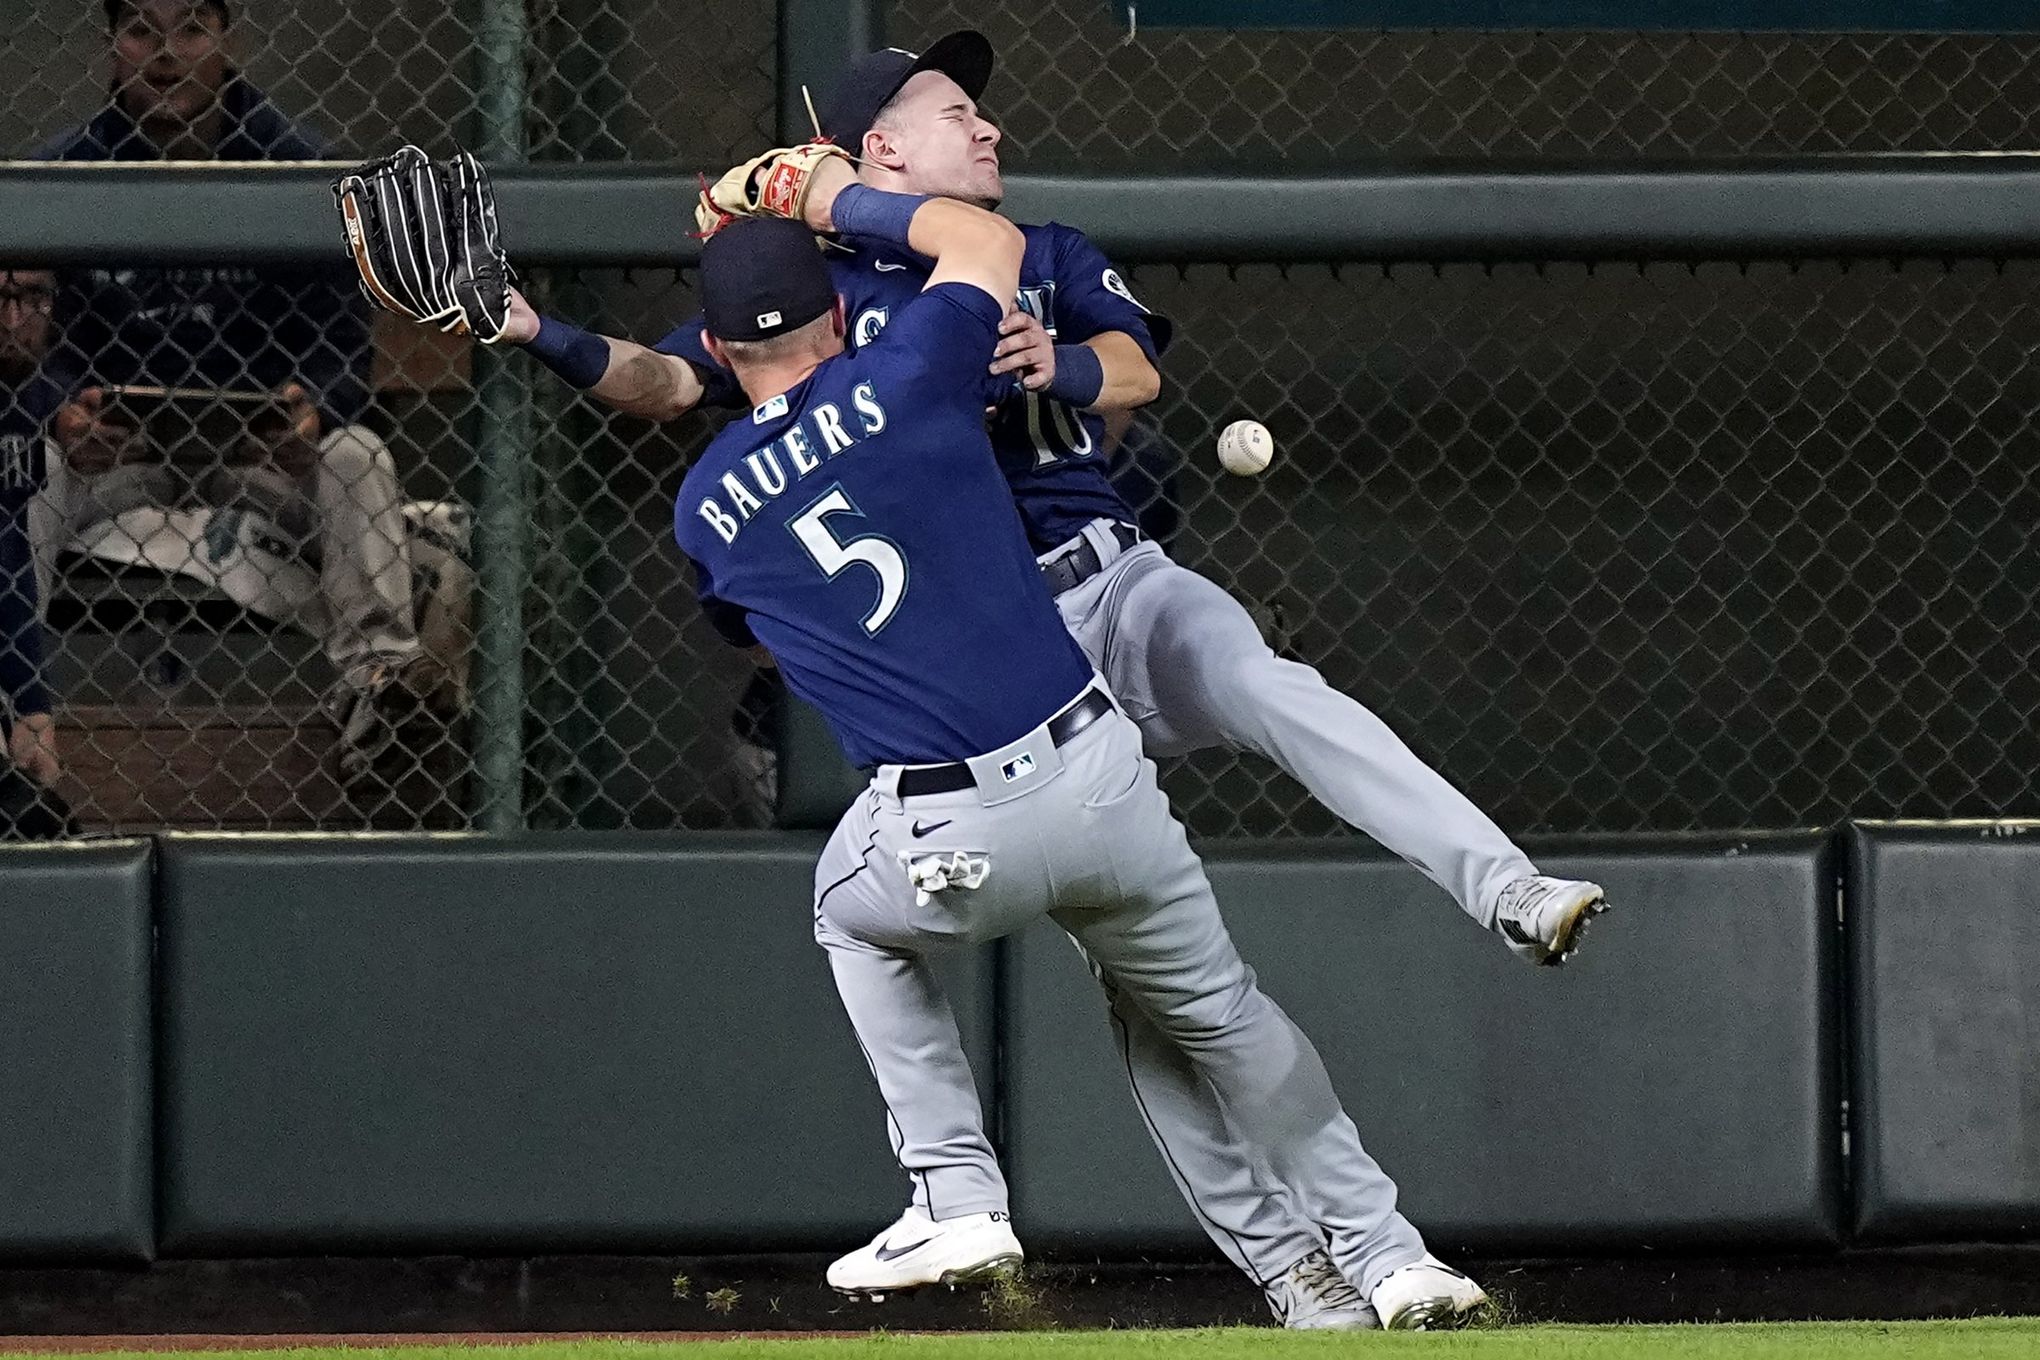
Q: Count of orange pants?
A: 0